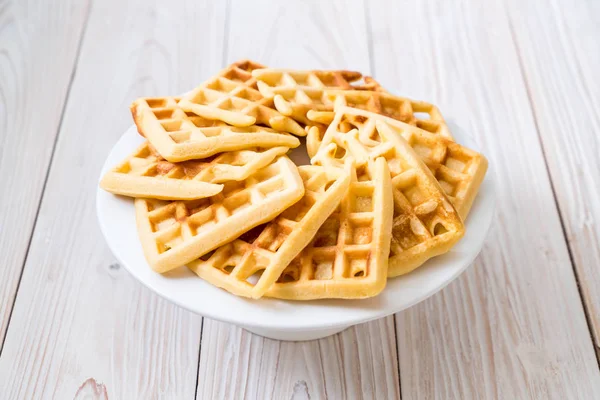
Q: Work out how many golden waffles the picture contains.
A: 10